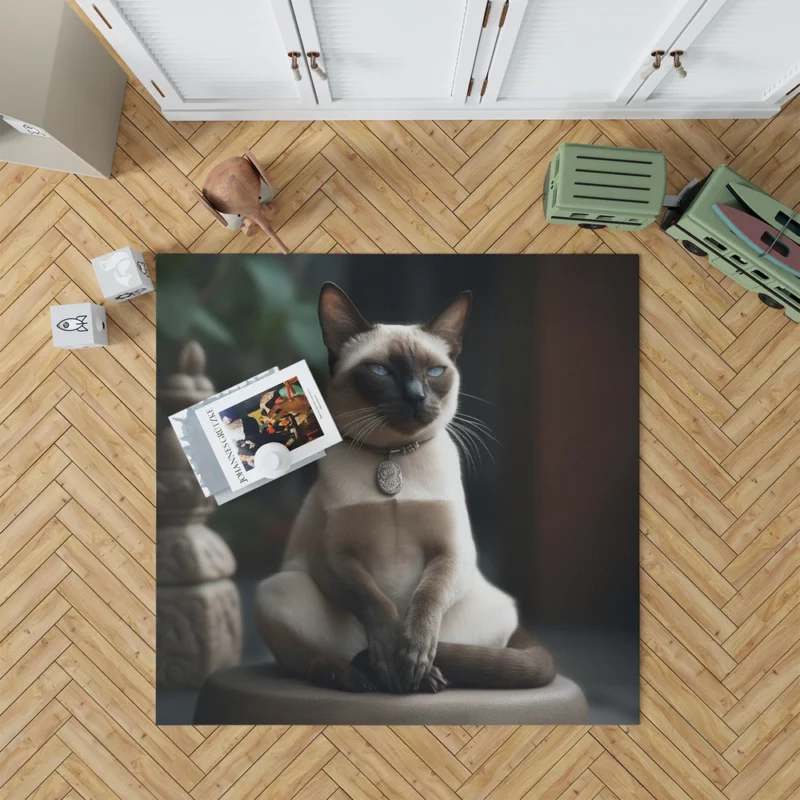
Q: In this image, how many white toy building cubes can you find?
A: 2